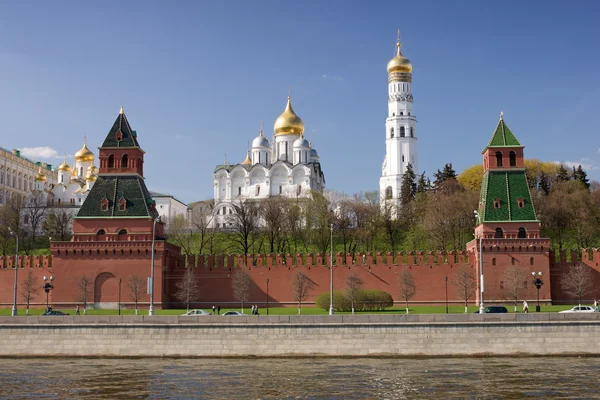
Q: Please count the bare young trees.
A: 11